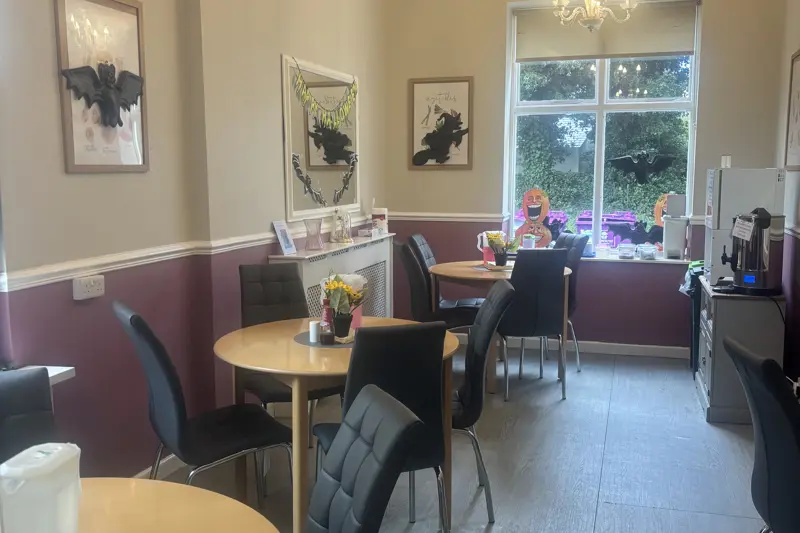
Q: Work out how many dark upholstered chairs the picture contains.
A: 11